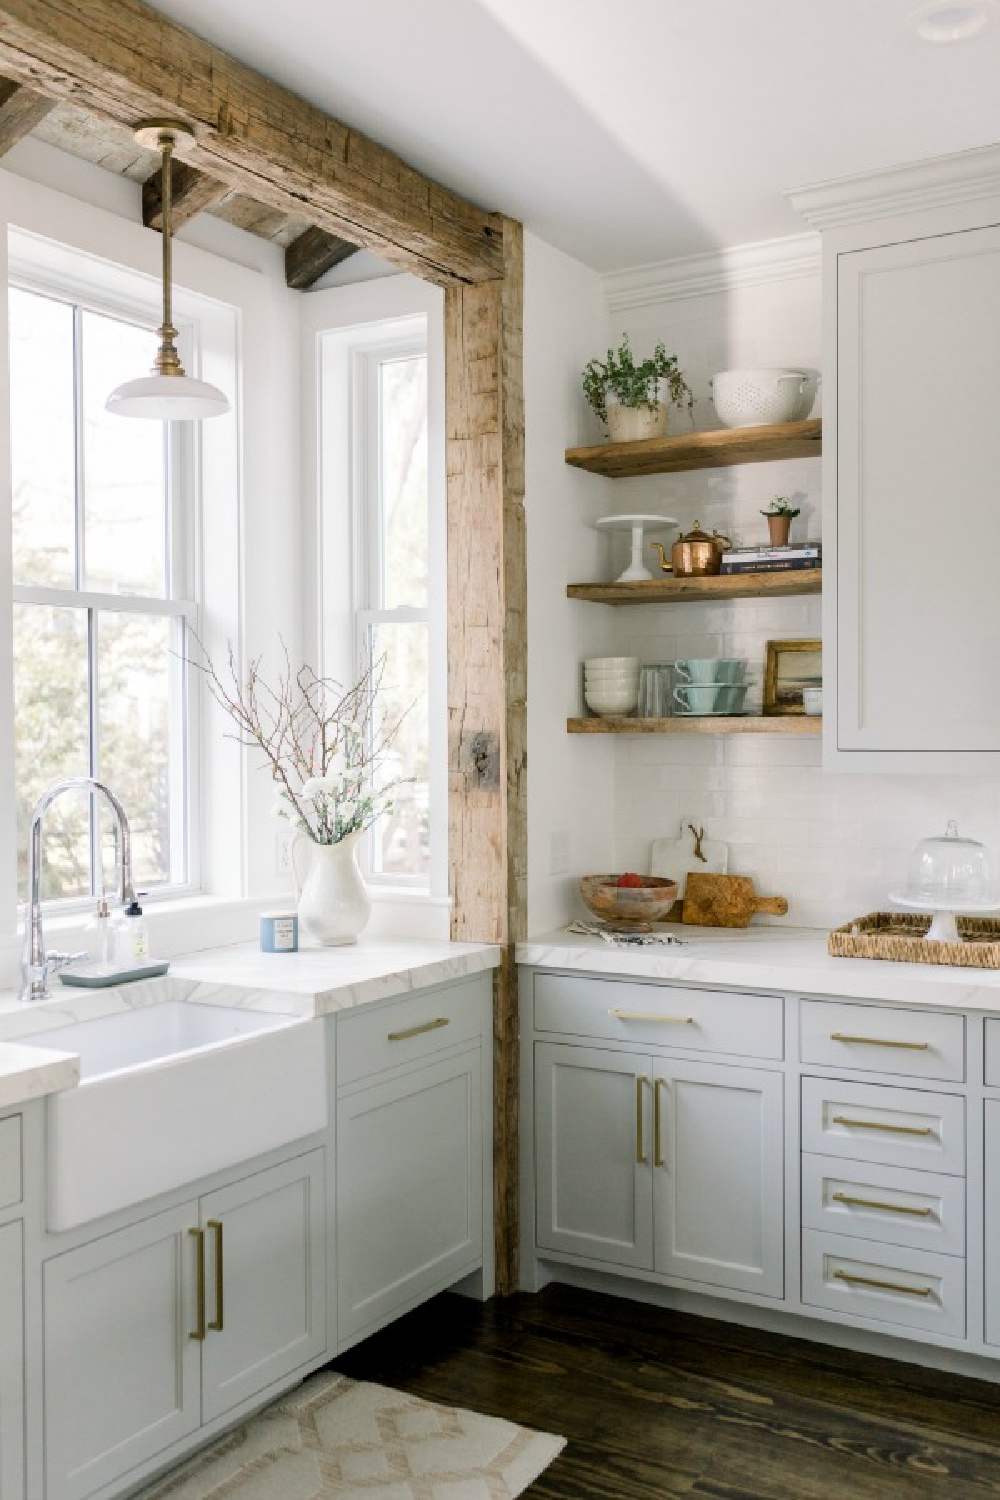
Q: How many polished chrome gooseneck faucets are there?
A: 1